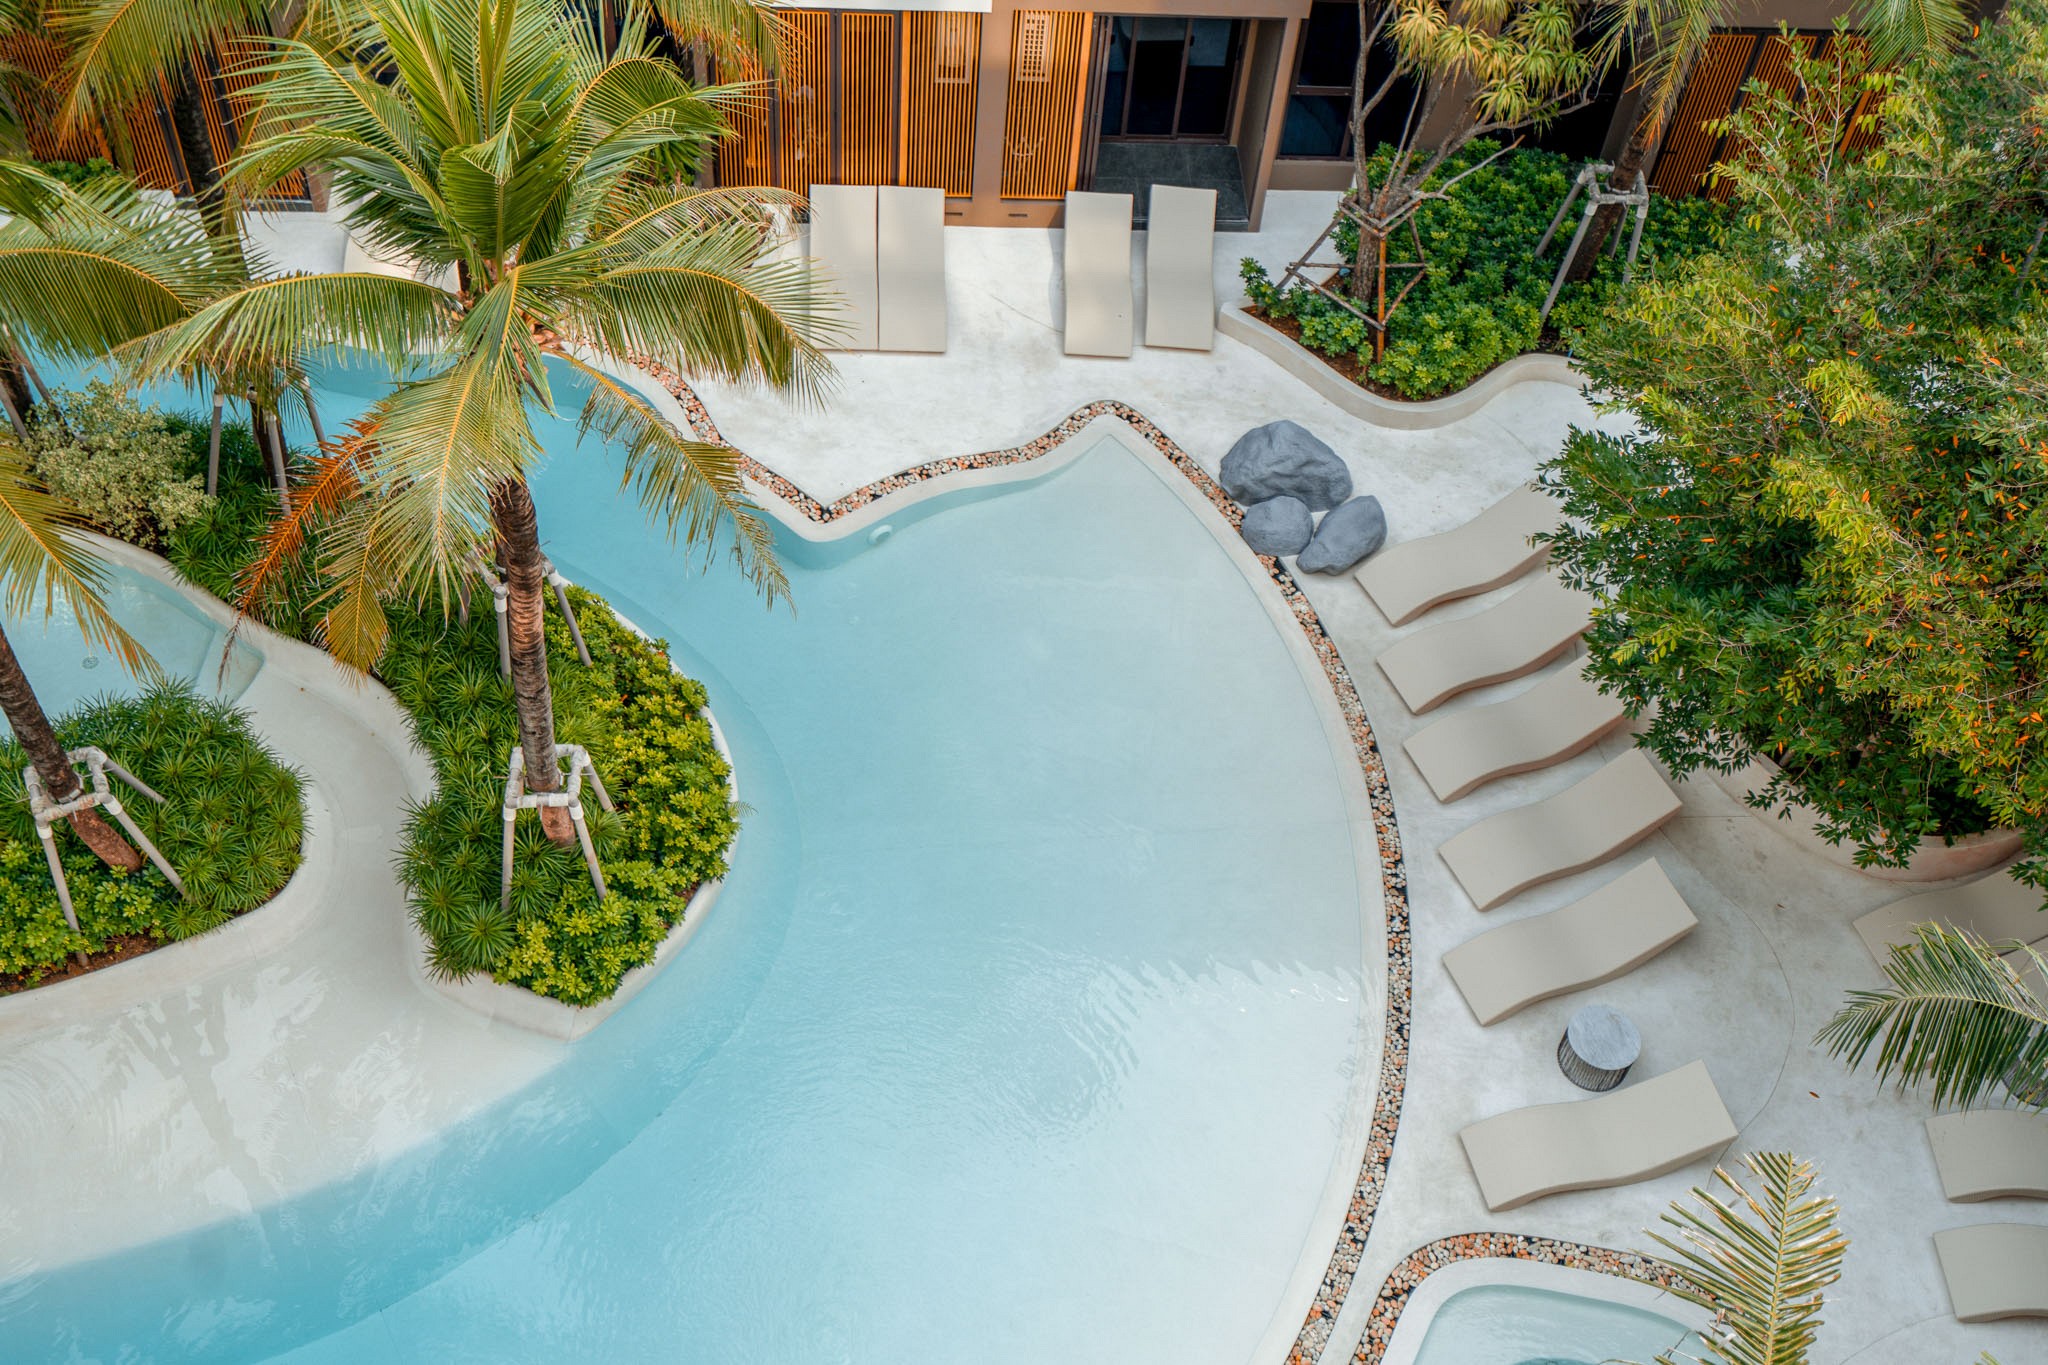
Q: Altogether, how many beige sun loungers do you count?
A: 14